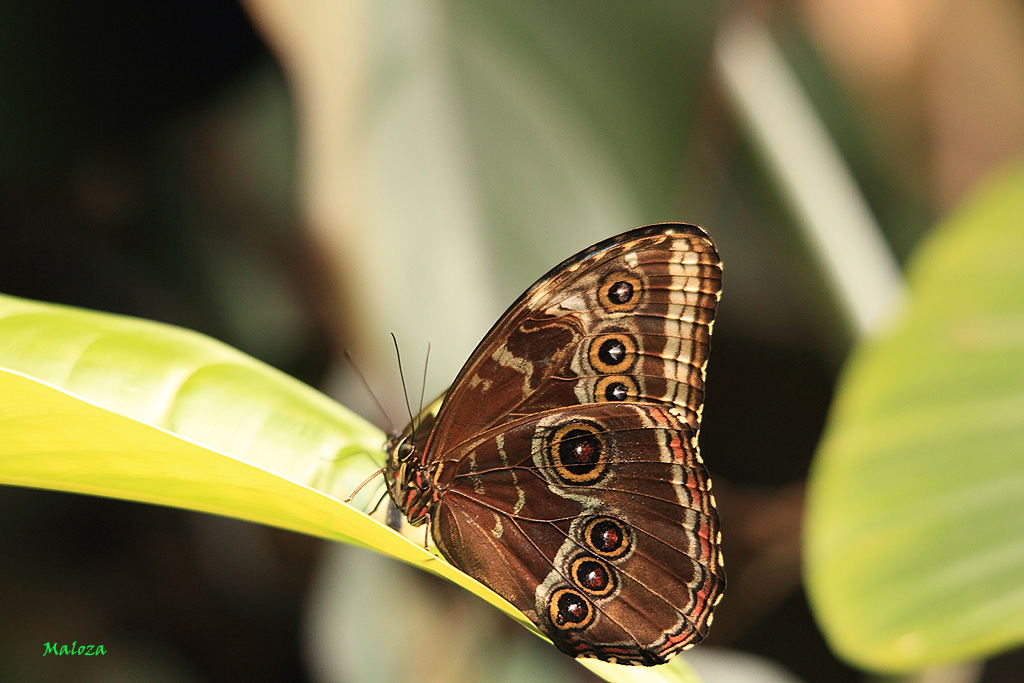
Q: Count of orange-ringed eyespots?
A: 7